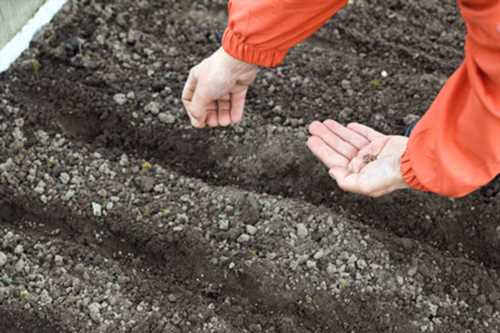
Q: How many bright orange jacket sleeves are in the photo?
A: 2